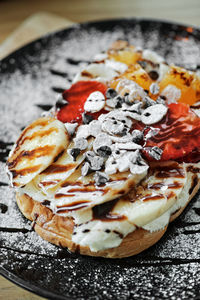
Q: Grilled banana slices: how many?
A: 4